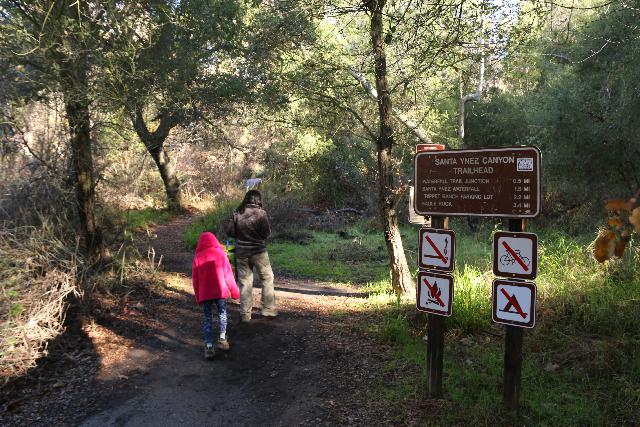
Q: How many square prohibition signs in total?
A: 4